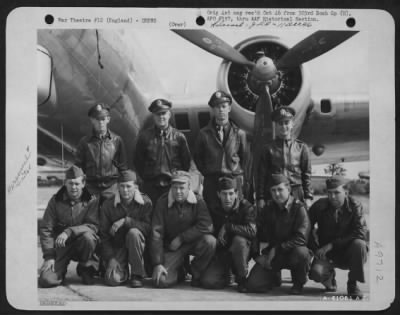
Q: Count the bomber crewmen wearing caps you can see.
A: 10